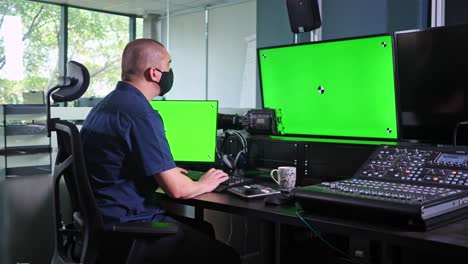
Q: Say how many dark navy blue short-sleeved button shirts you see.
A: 1